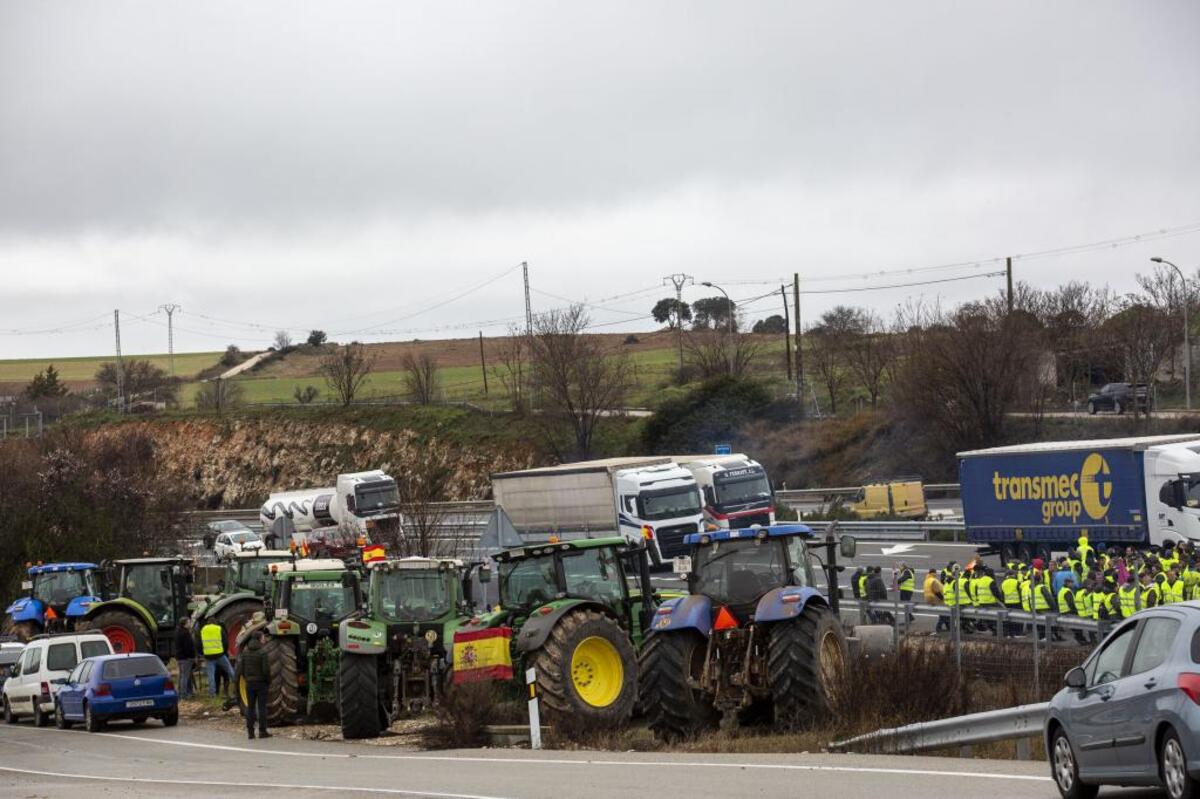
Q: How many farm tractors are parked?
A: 7